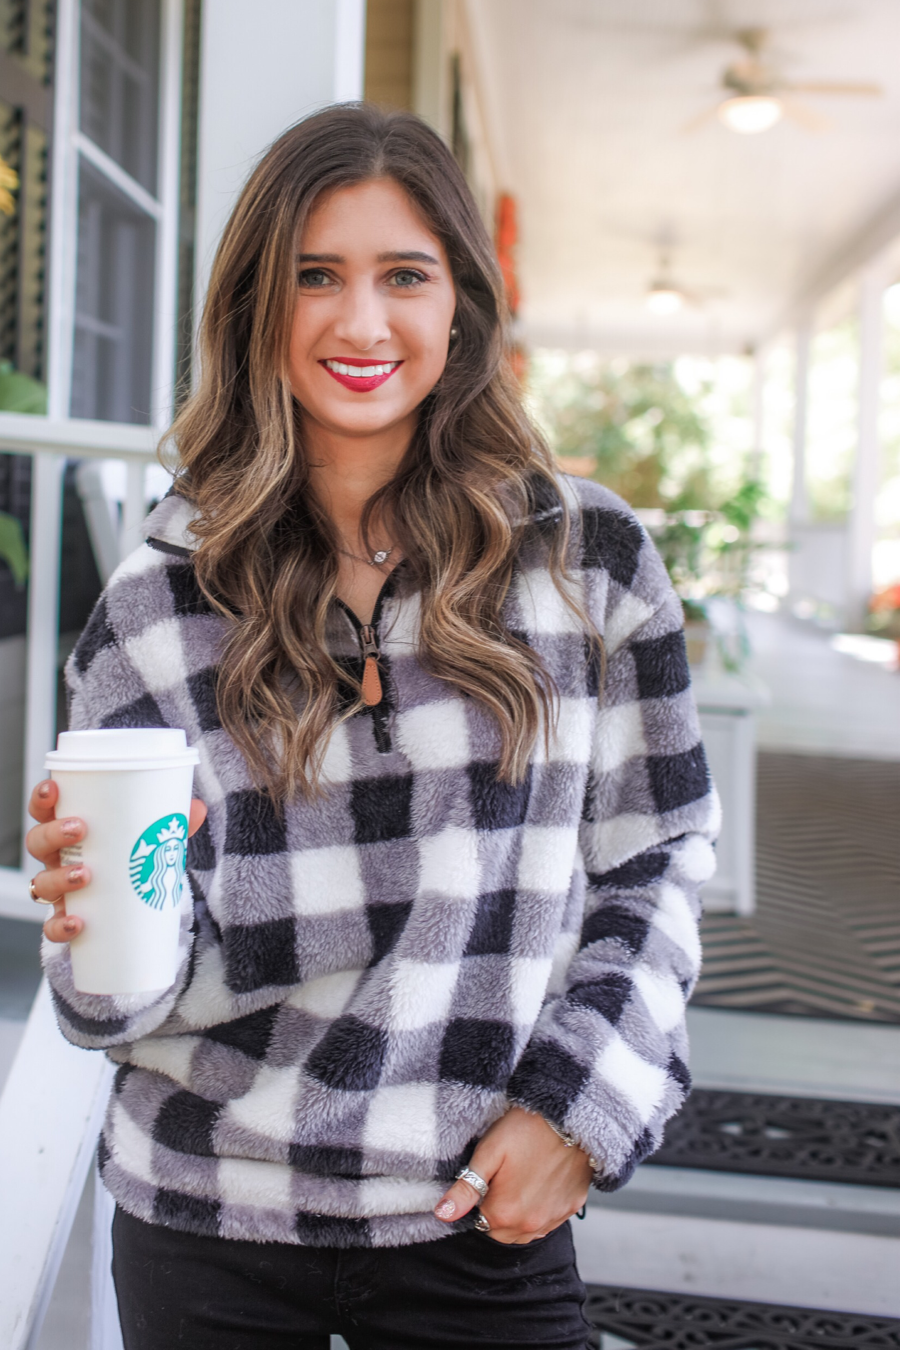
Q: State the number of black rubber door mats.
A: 2